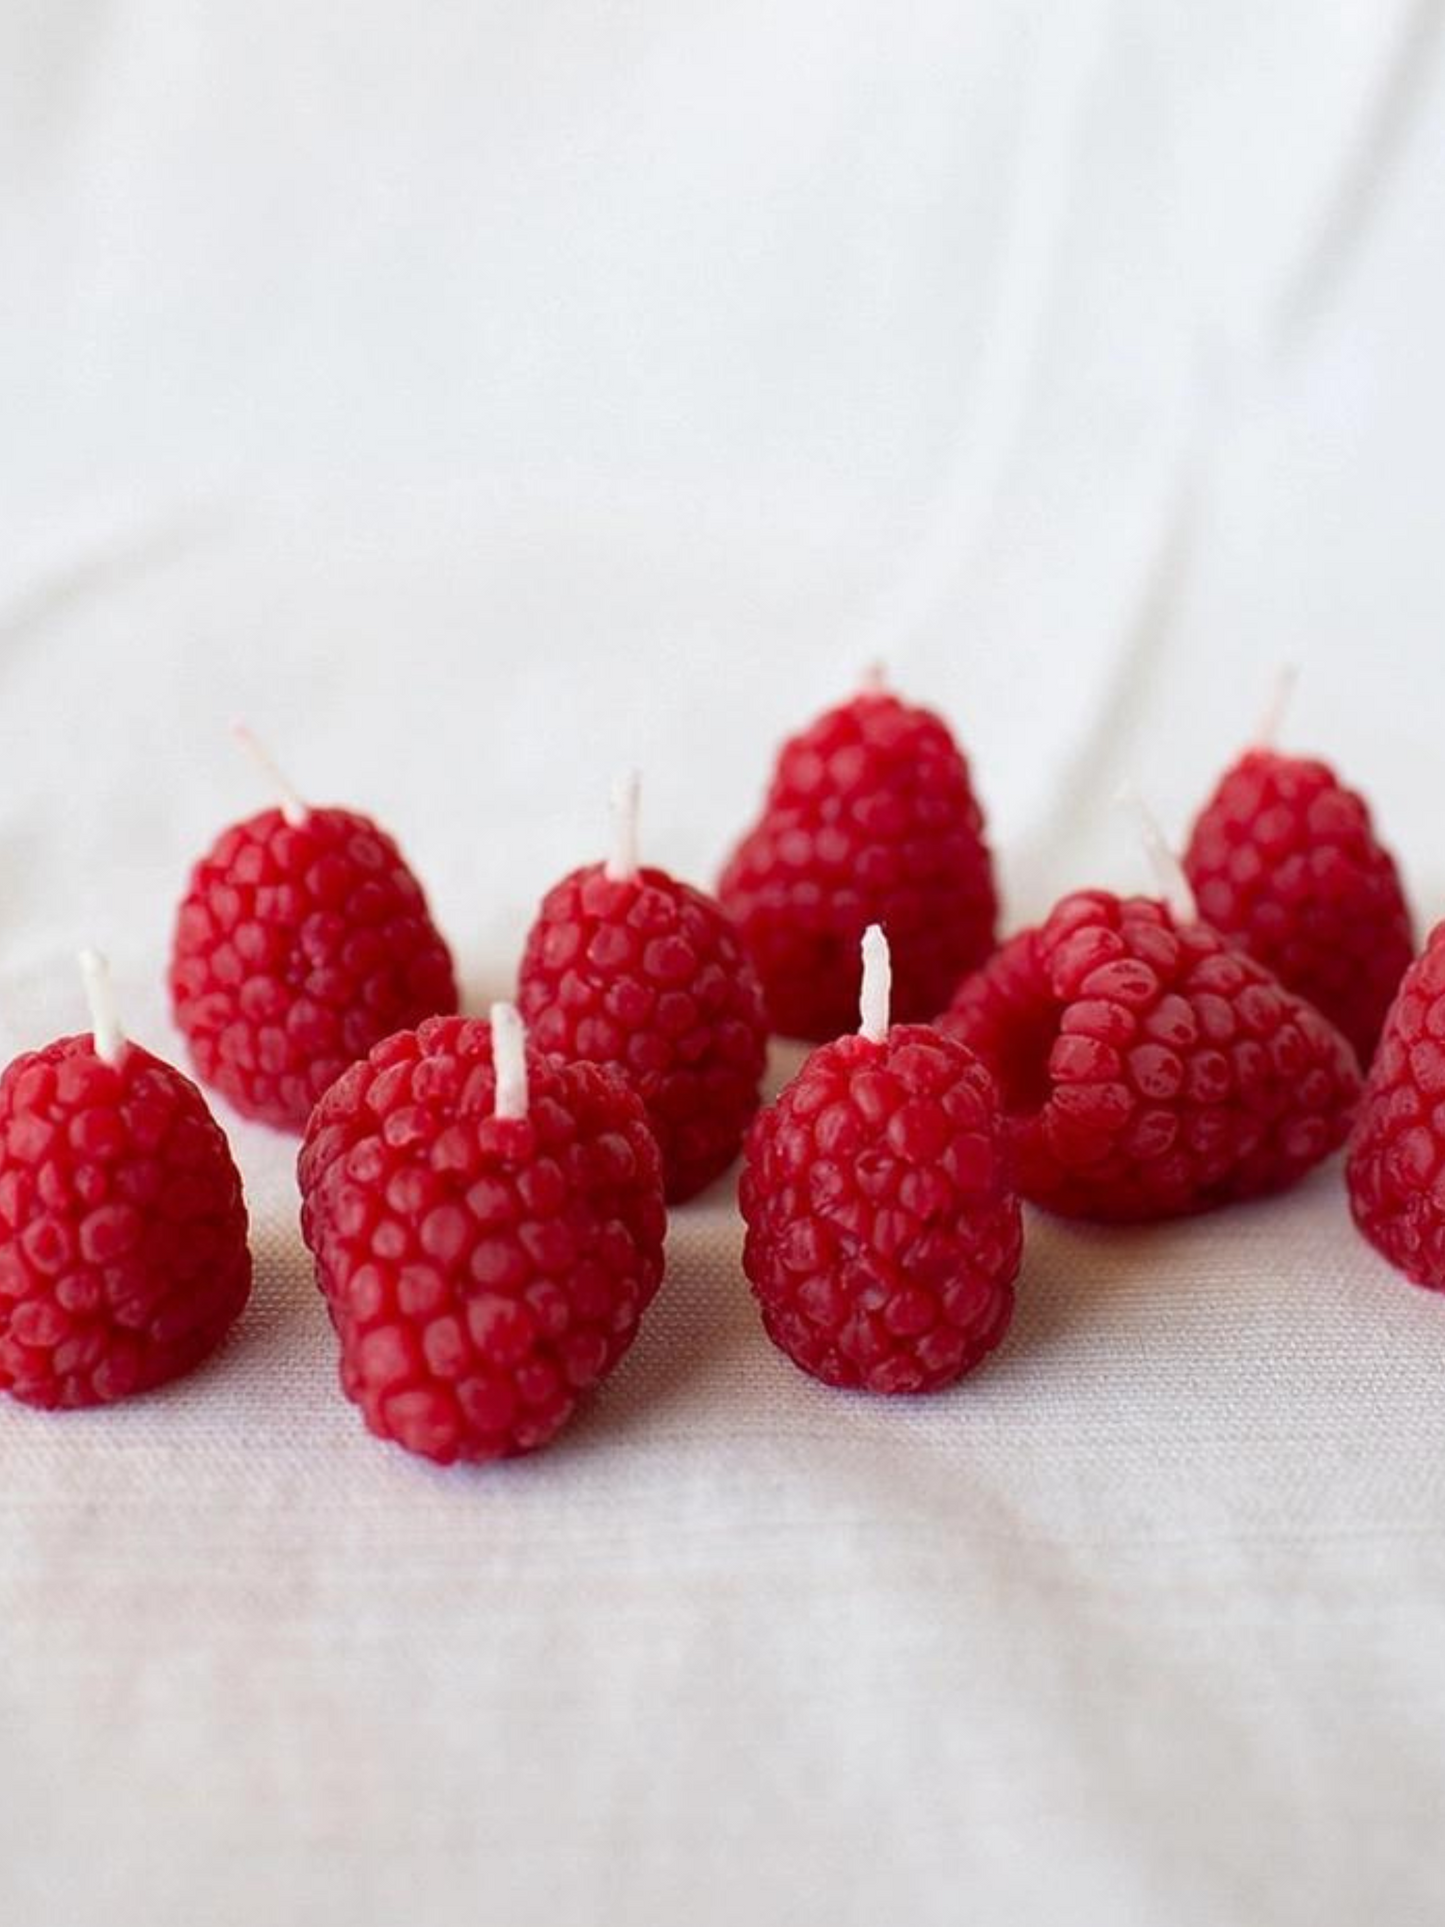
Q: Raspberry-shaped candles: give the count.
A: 9